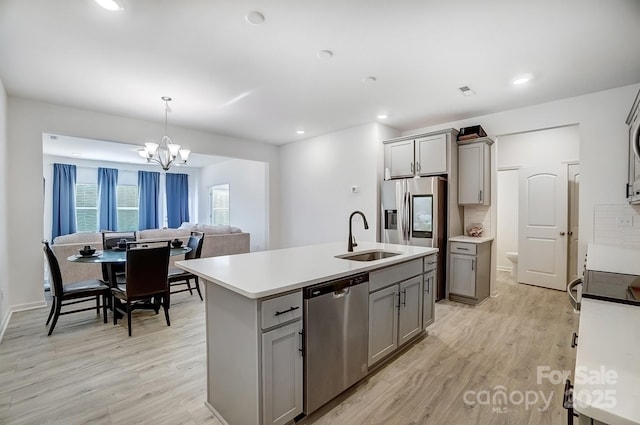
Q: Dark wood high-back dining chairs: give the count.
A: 4